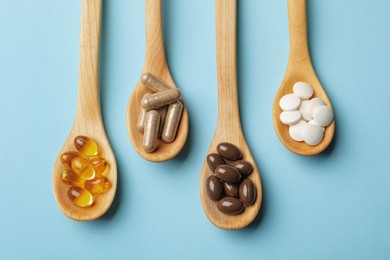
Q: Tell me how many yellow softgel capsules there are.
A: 7